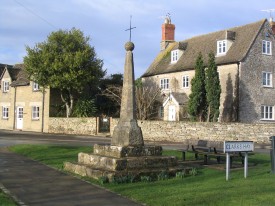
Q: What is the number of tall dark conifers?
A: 2